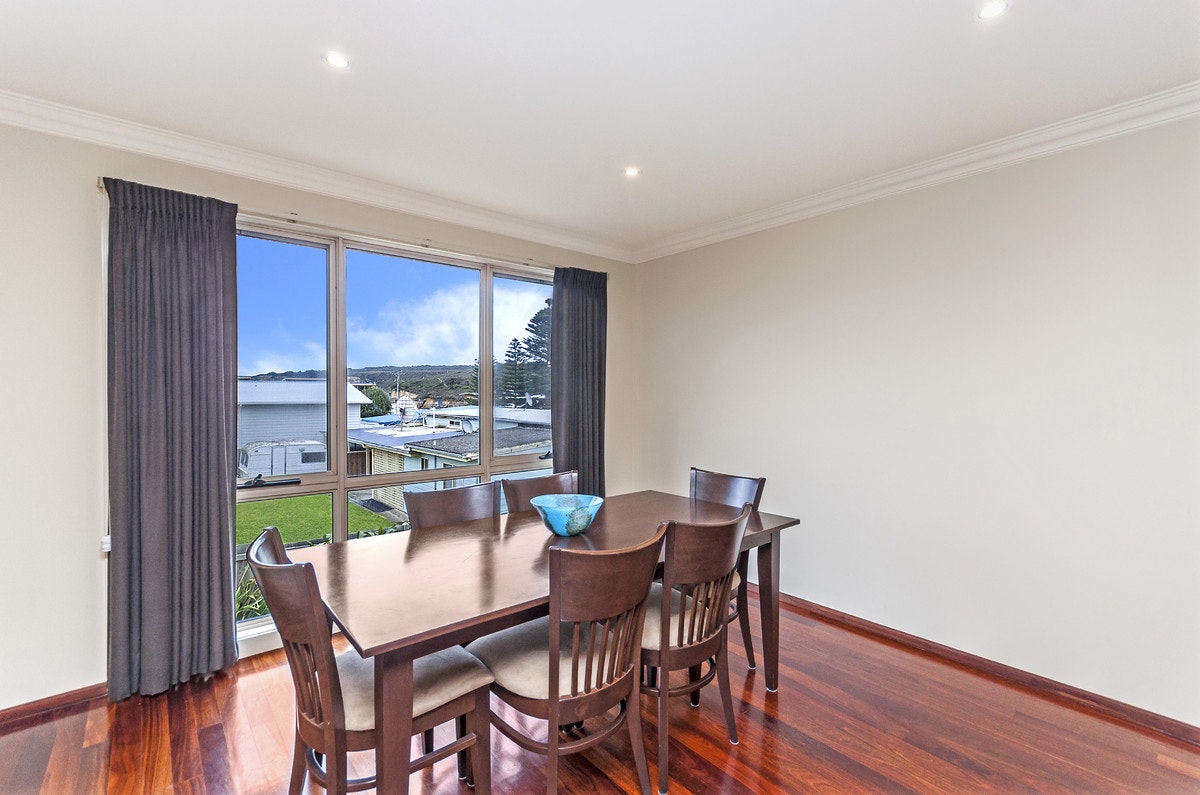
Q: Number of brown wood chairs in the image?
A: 6